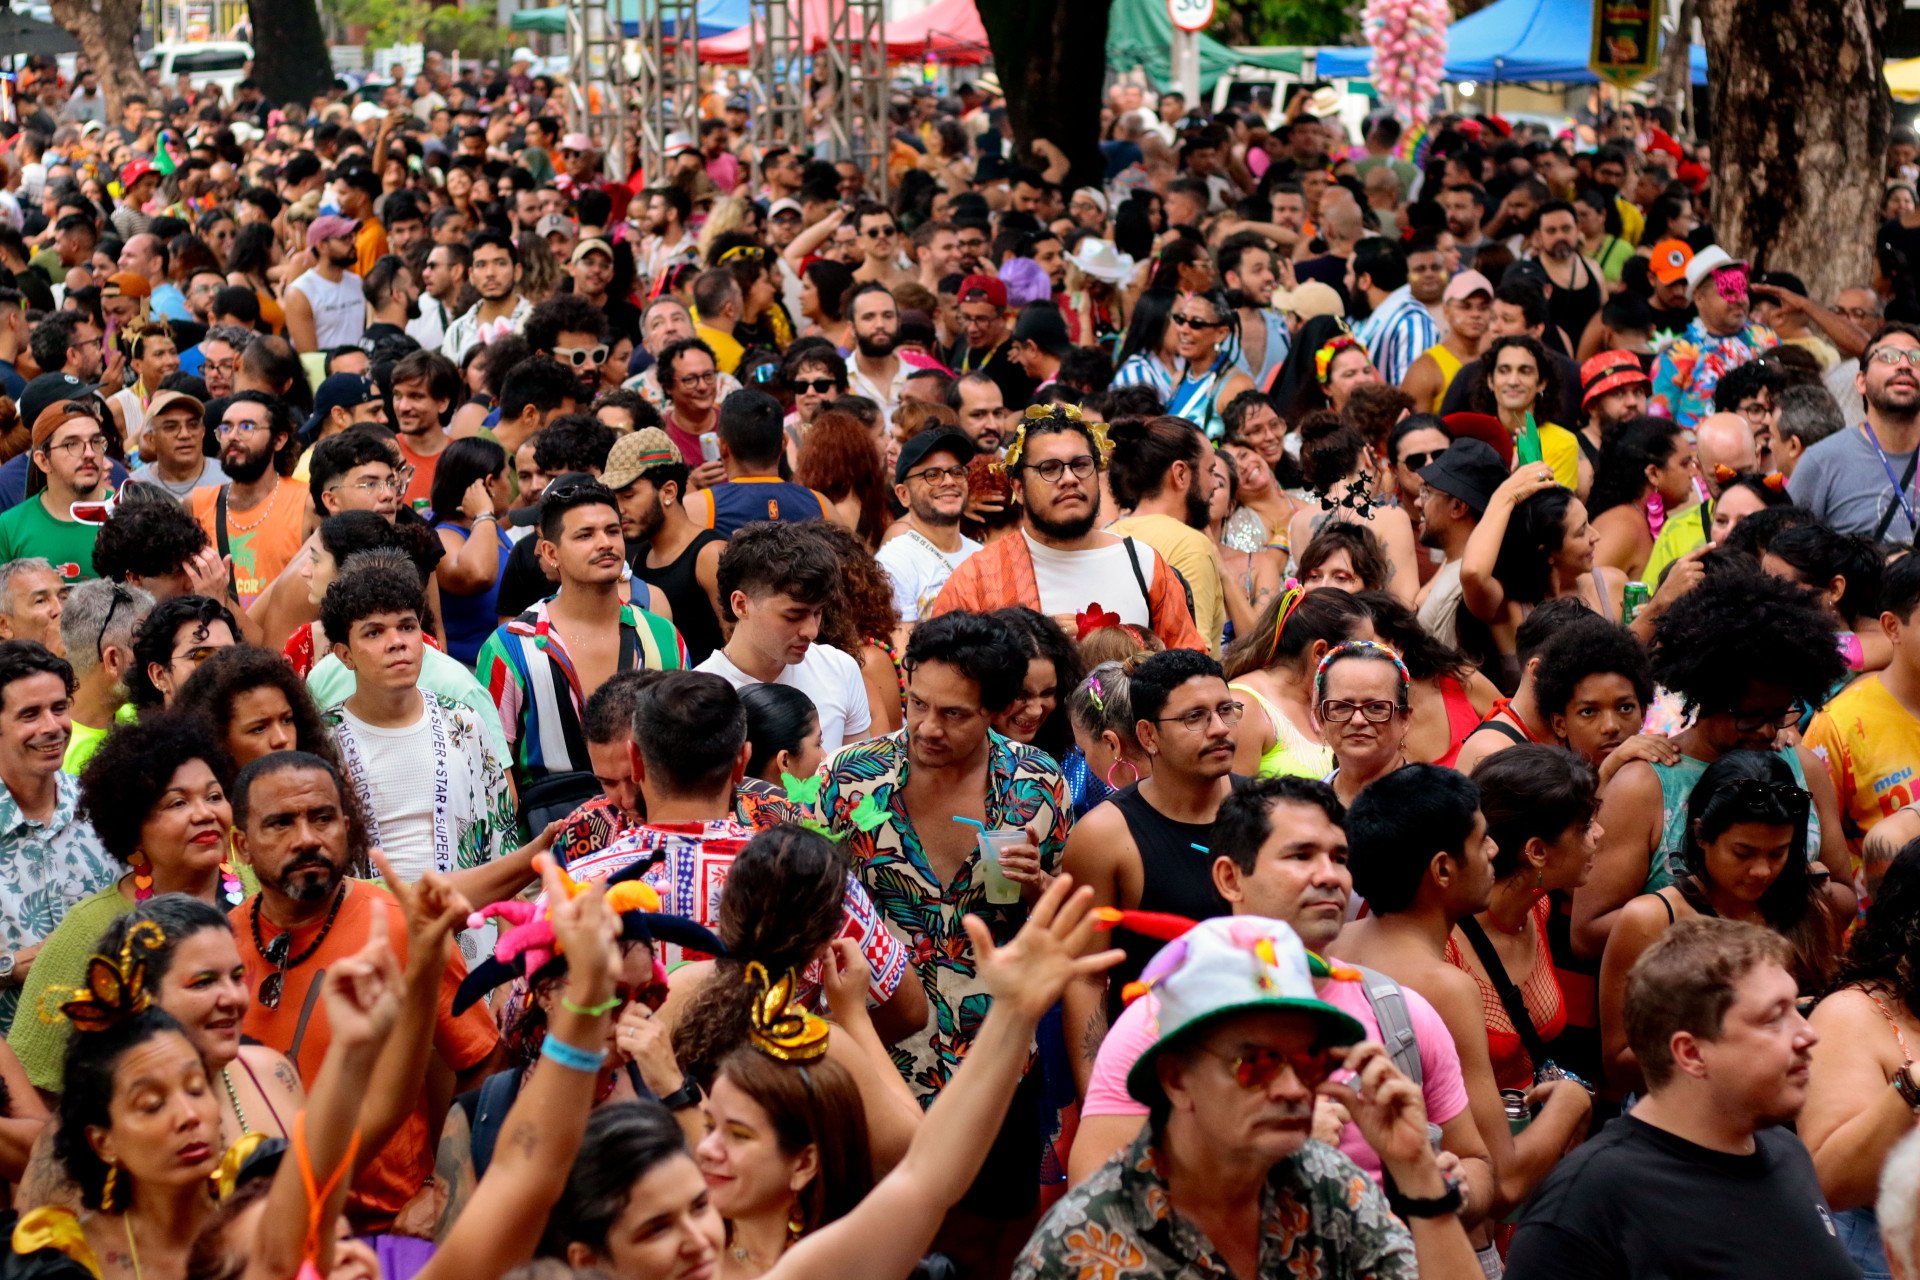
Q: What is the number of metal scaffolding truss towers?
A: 4